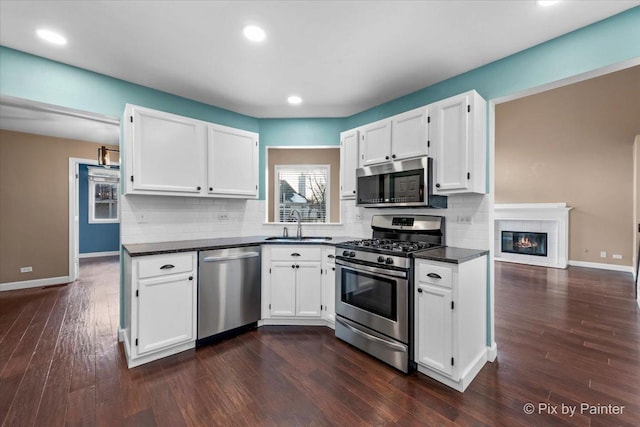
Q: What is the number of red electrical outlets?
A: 0